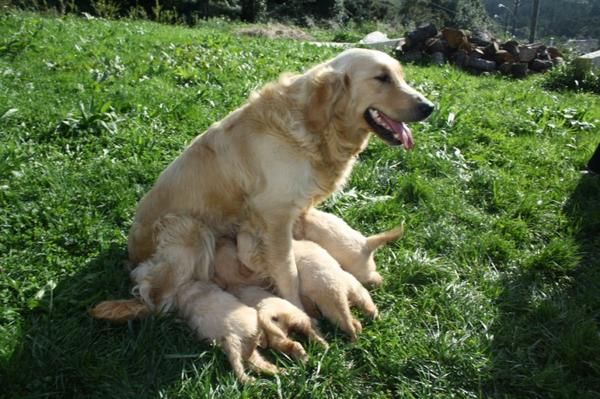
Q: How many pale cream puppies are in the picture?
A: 4